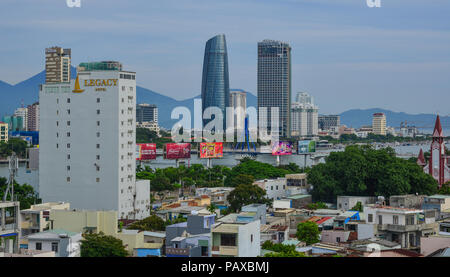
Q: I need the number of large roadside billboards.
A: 5